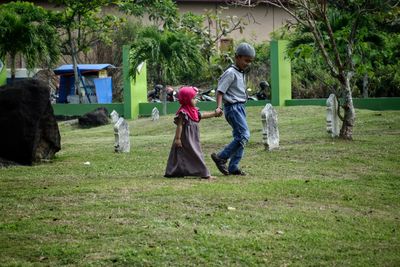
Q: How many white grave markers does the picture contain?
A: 5